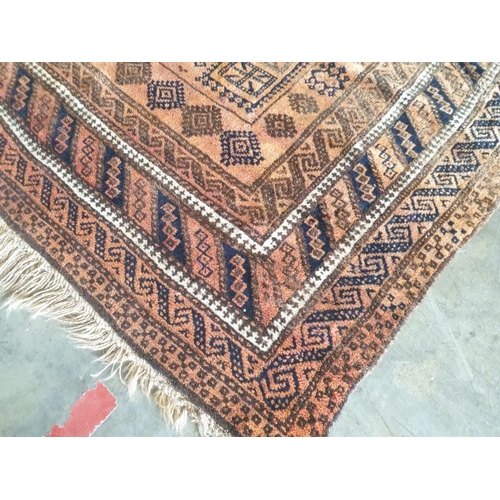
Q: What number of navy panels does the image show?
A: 10